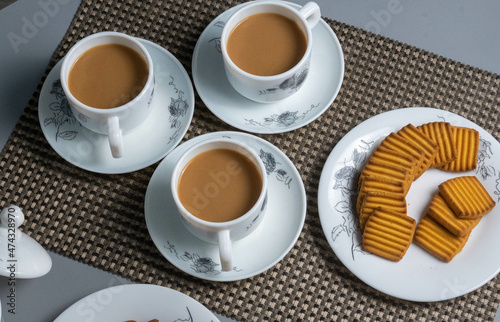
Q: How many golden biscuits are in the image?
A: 12